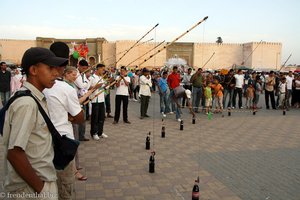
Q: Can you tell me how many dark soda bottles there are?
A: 9